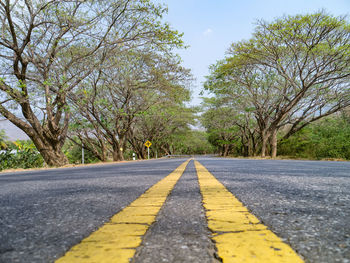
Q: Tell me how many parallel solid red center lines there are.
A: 0